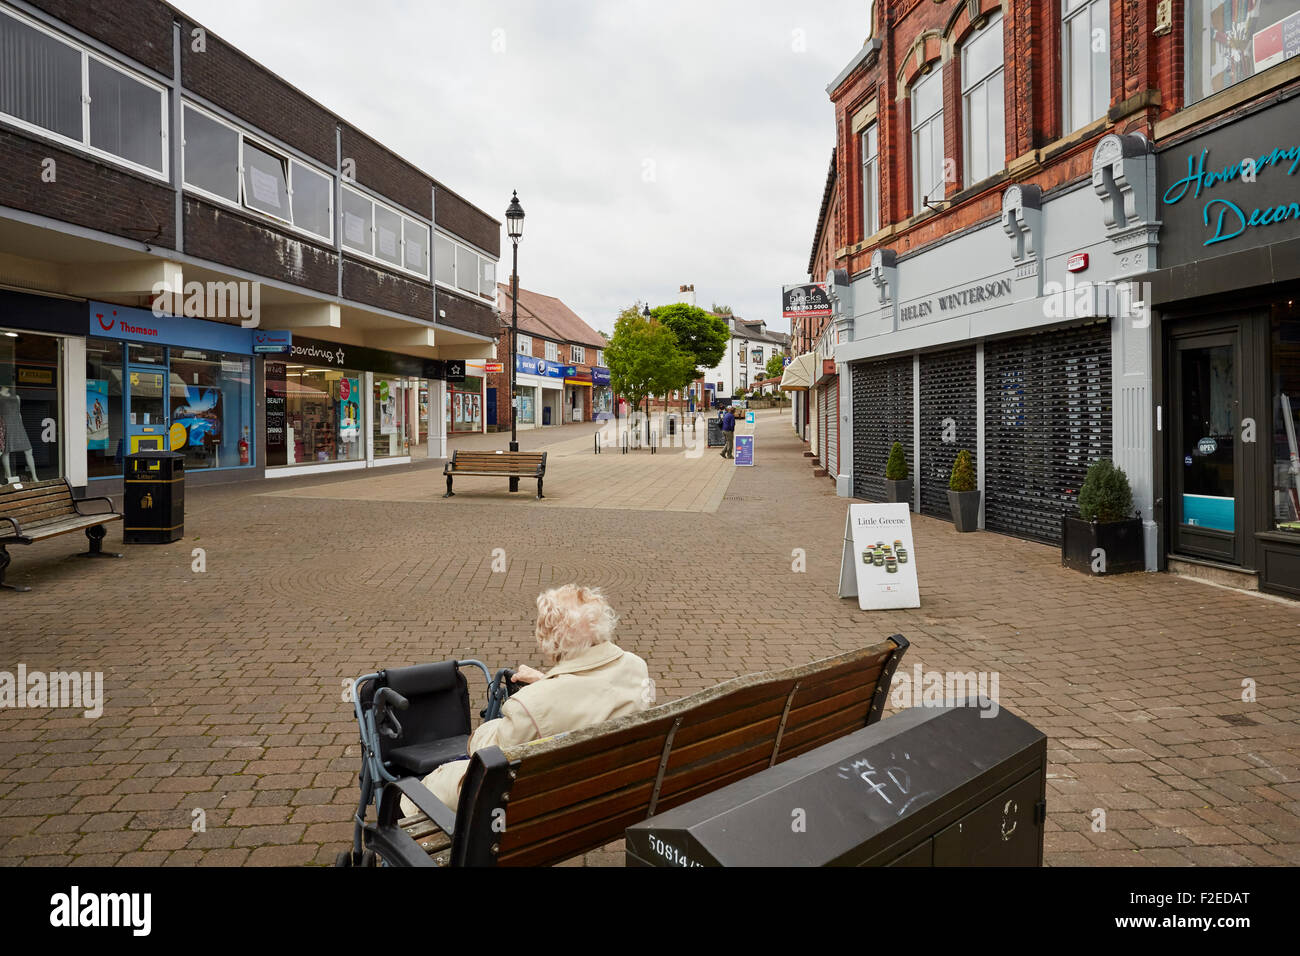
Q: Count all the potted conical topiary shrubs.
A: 3